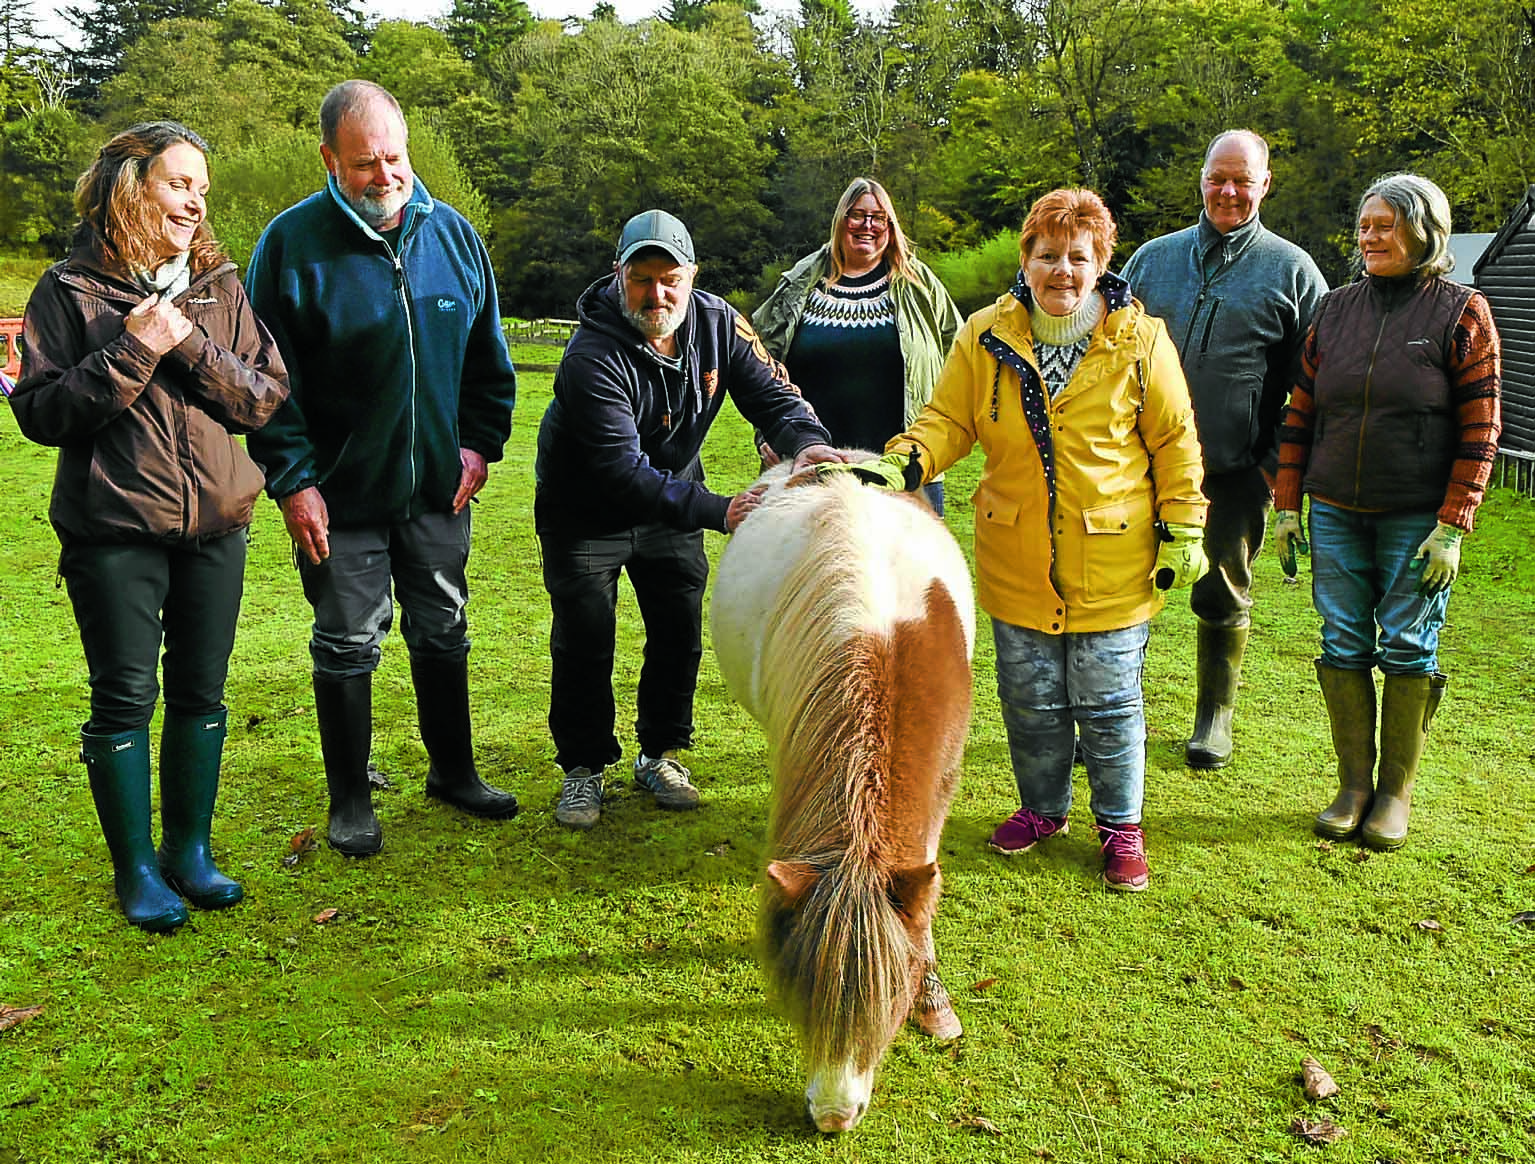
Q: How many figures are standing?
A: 7